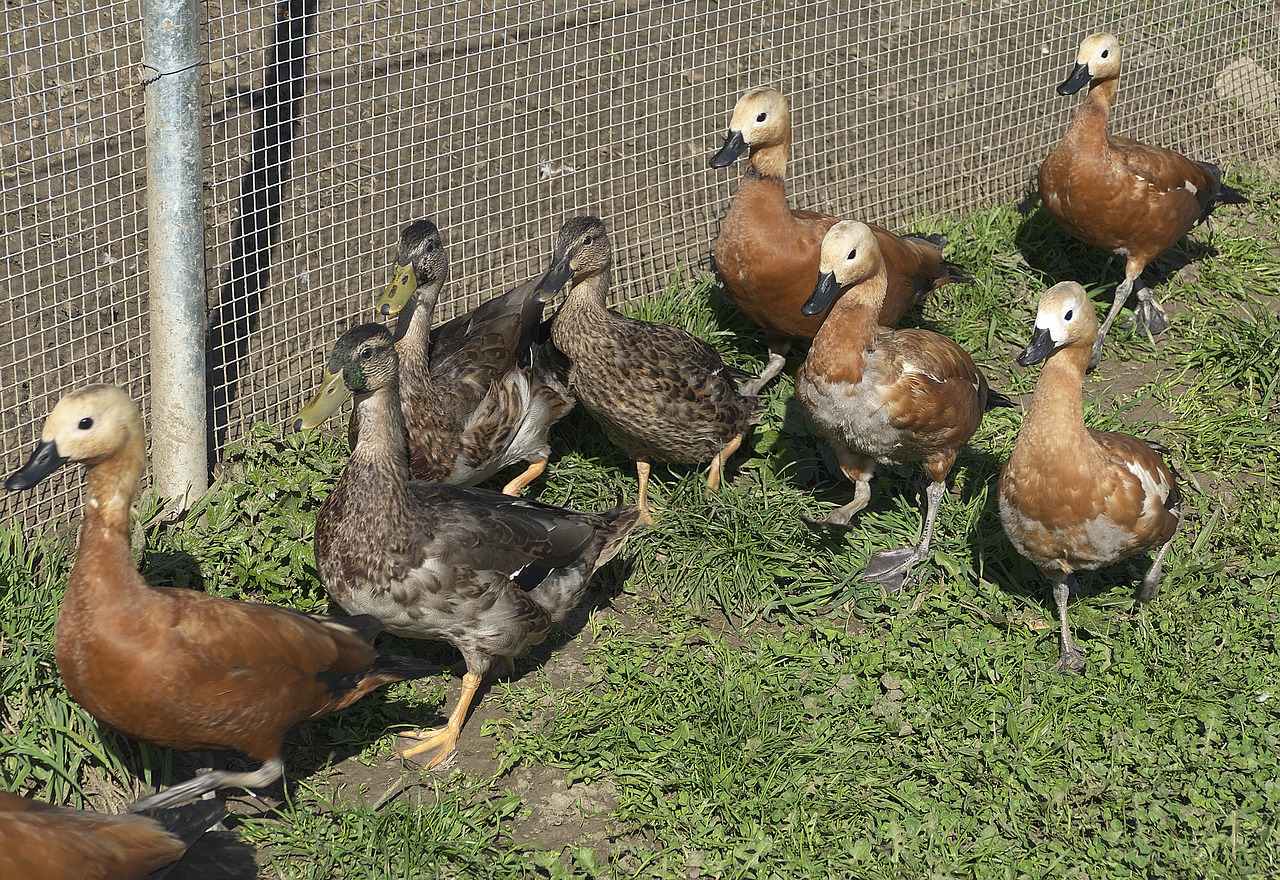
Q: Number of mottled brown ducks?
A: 3